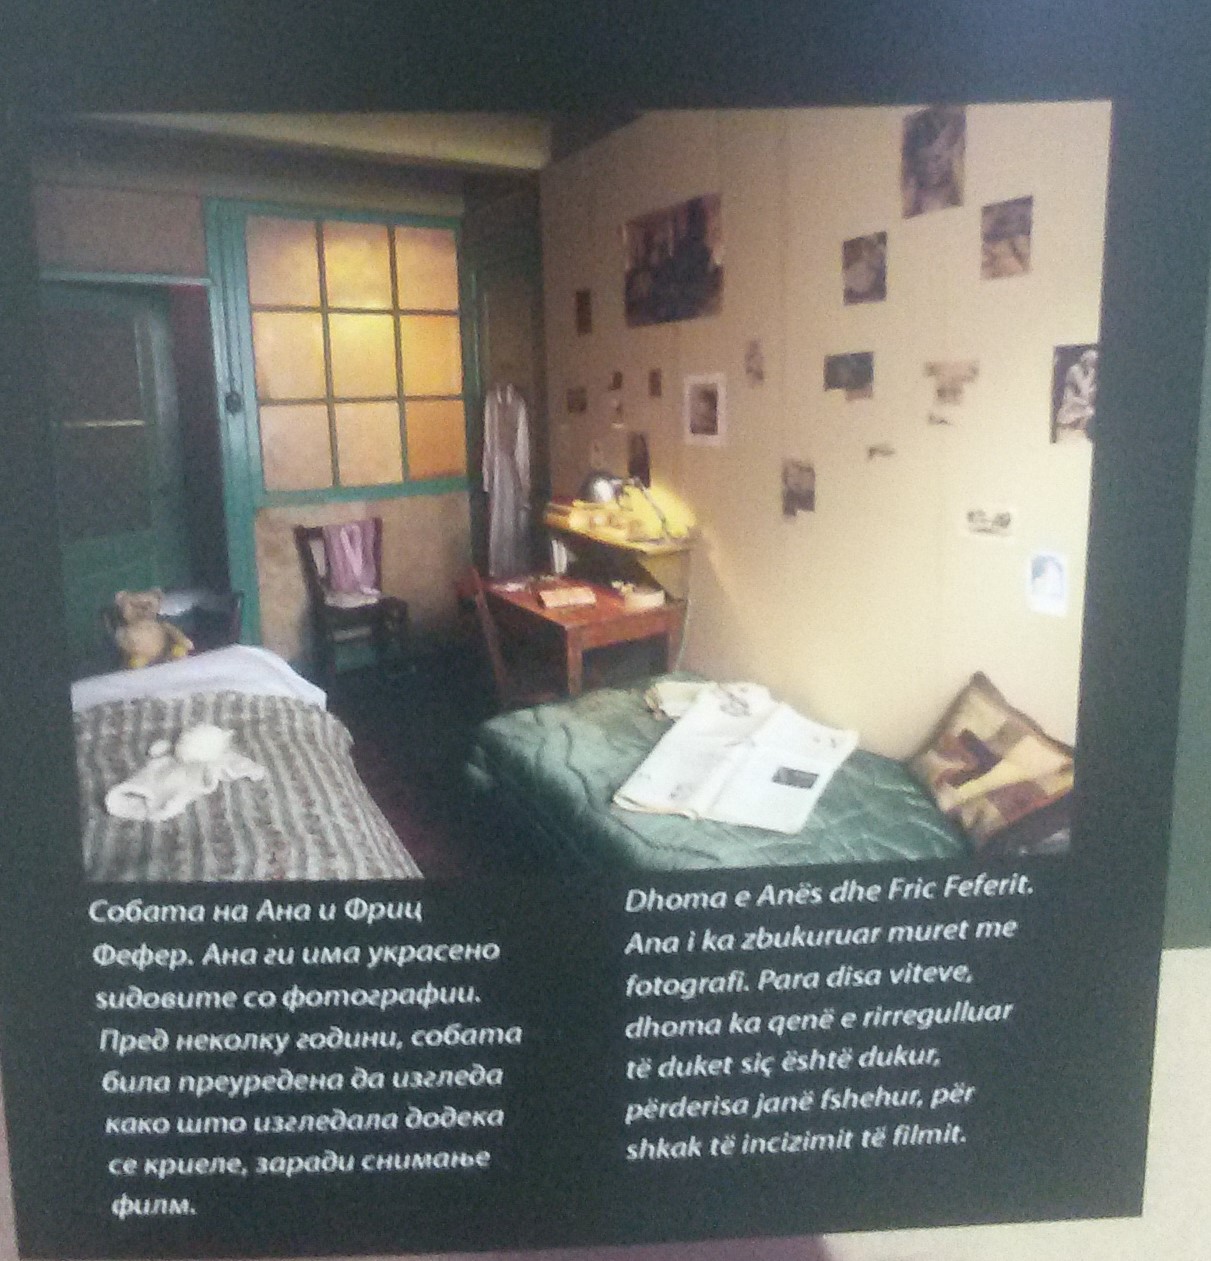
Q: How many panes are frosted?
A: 9